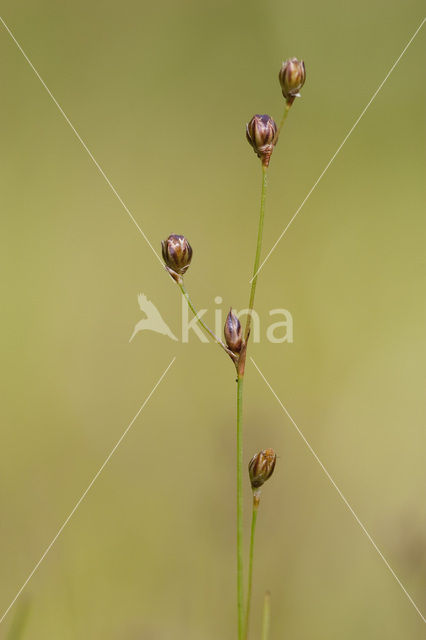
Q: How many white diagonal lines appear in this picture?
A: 4